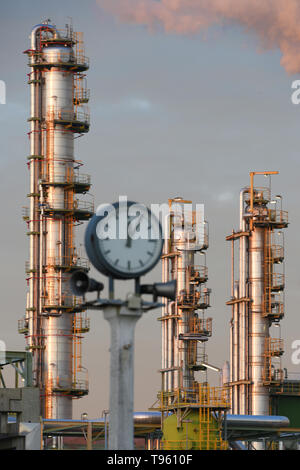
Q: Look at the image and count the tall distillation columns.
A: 3